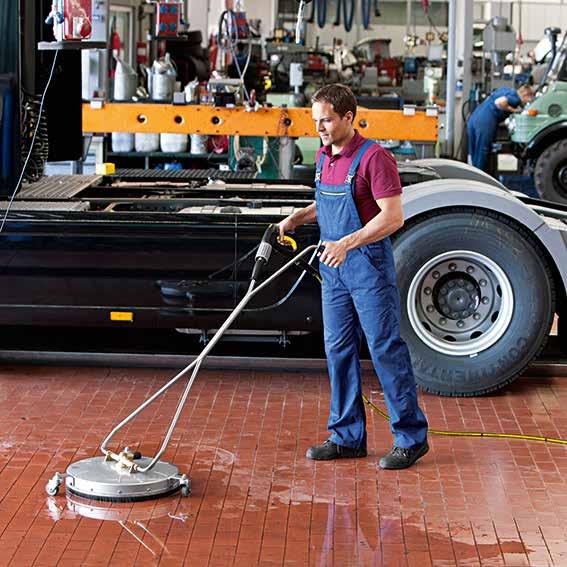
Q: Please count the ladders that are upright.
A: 0